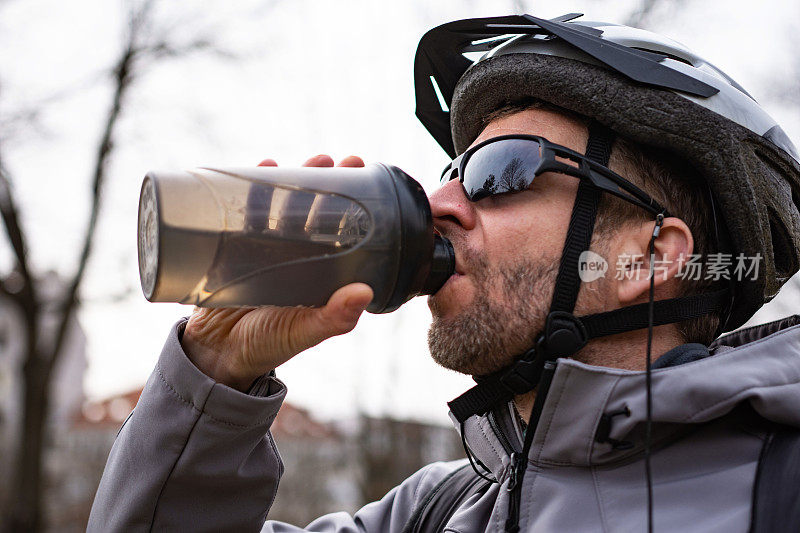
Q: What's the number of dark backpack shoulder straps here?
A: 2